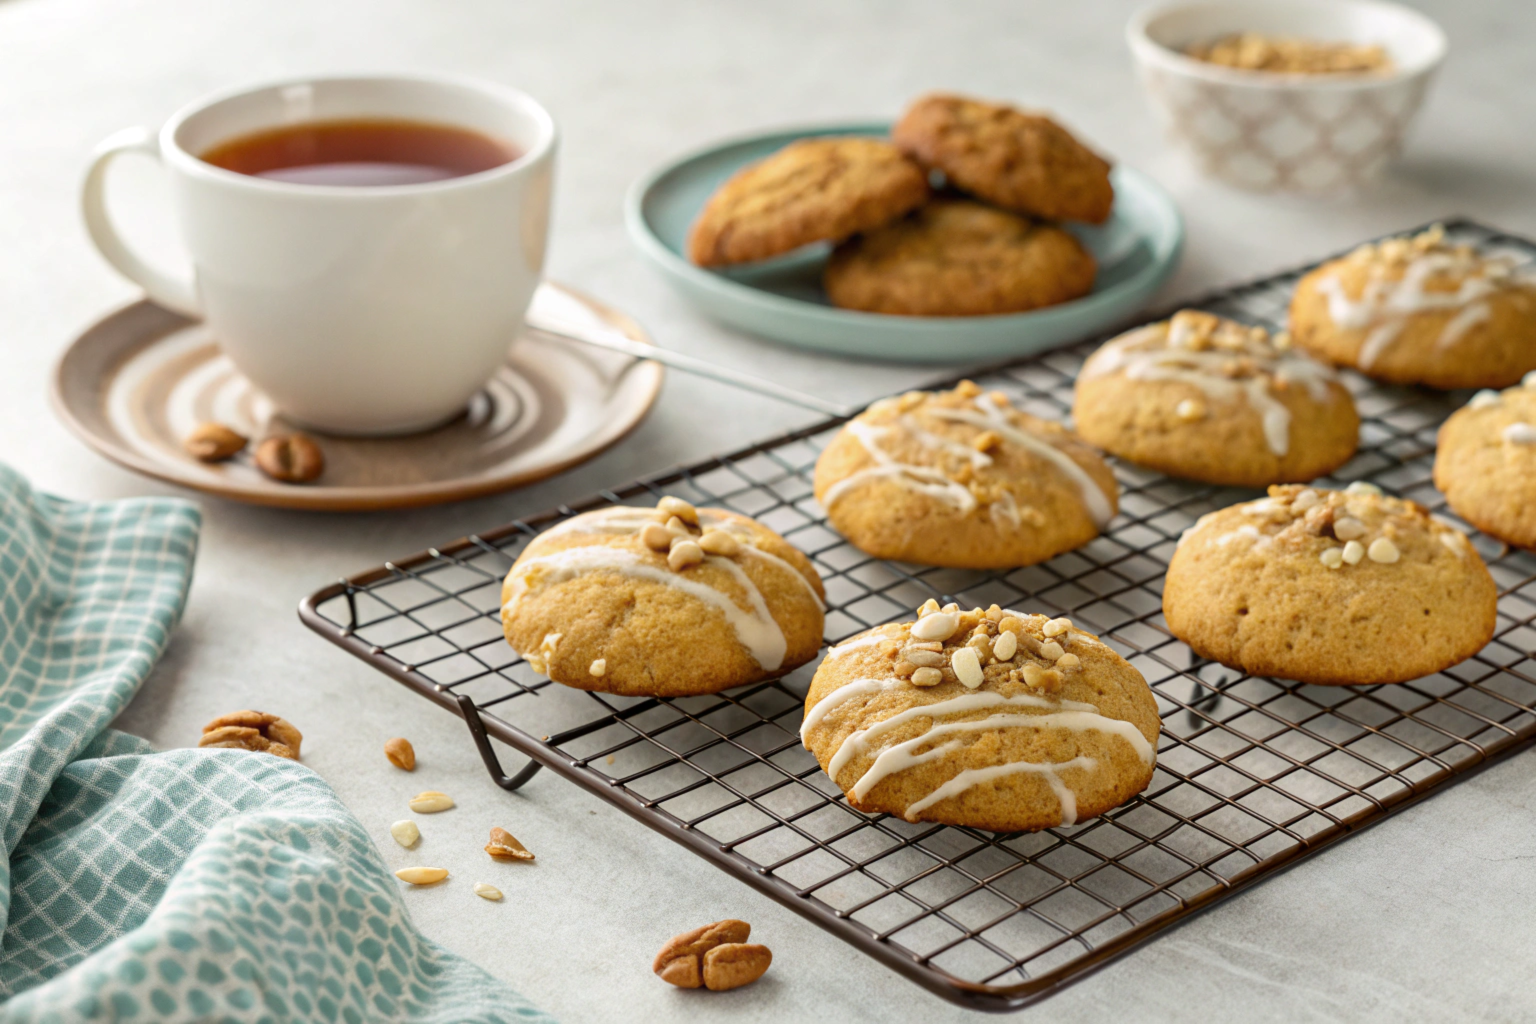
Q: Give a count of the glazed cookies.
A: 7